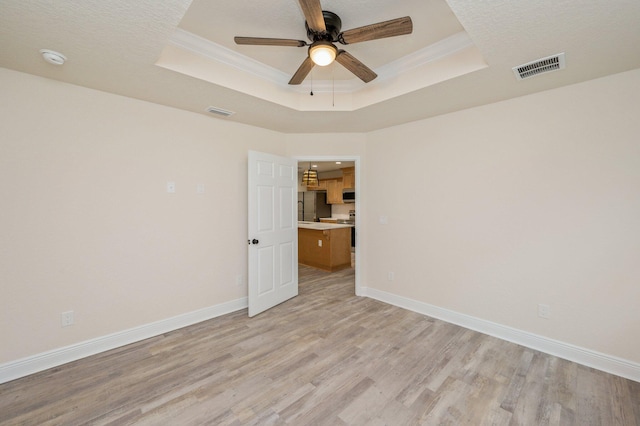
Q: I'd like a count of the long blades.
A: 5